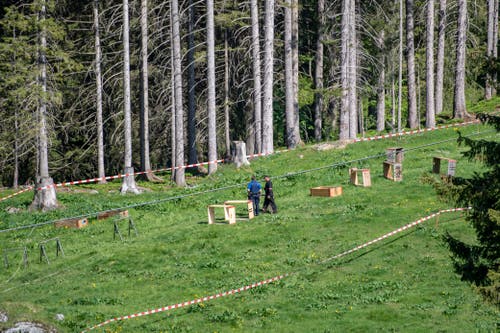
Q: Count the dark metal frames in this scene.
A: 3